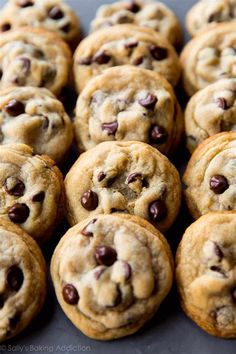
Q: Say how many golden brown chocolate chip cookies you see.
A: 15